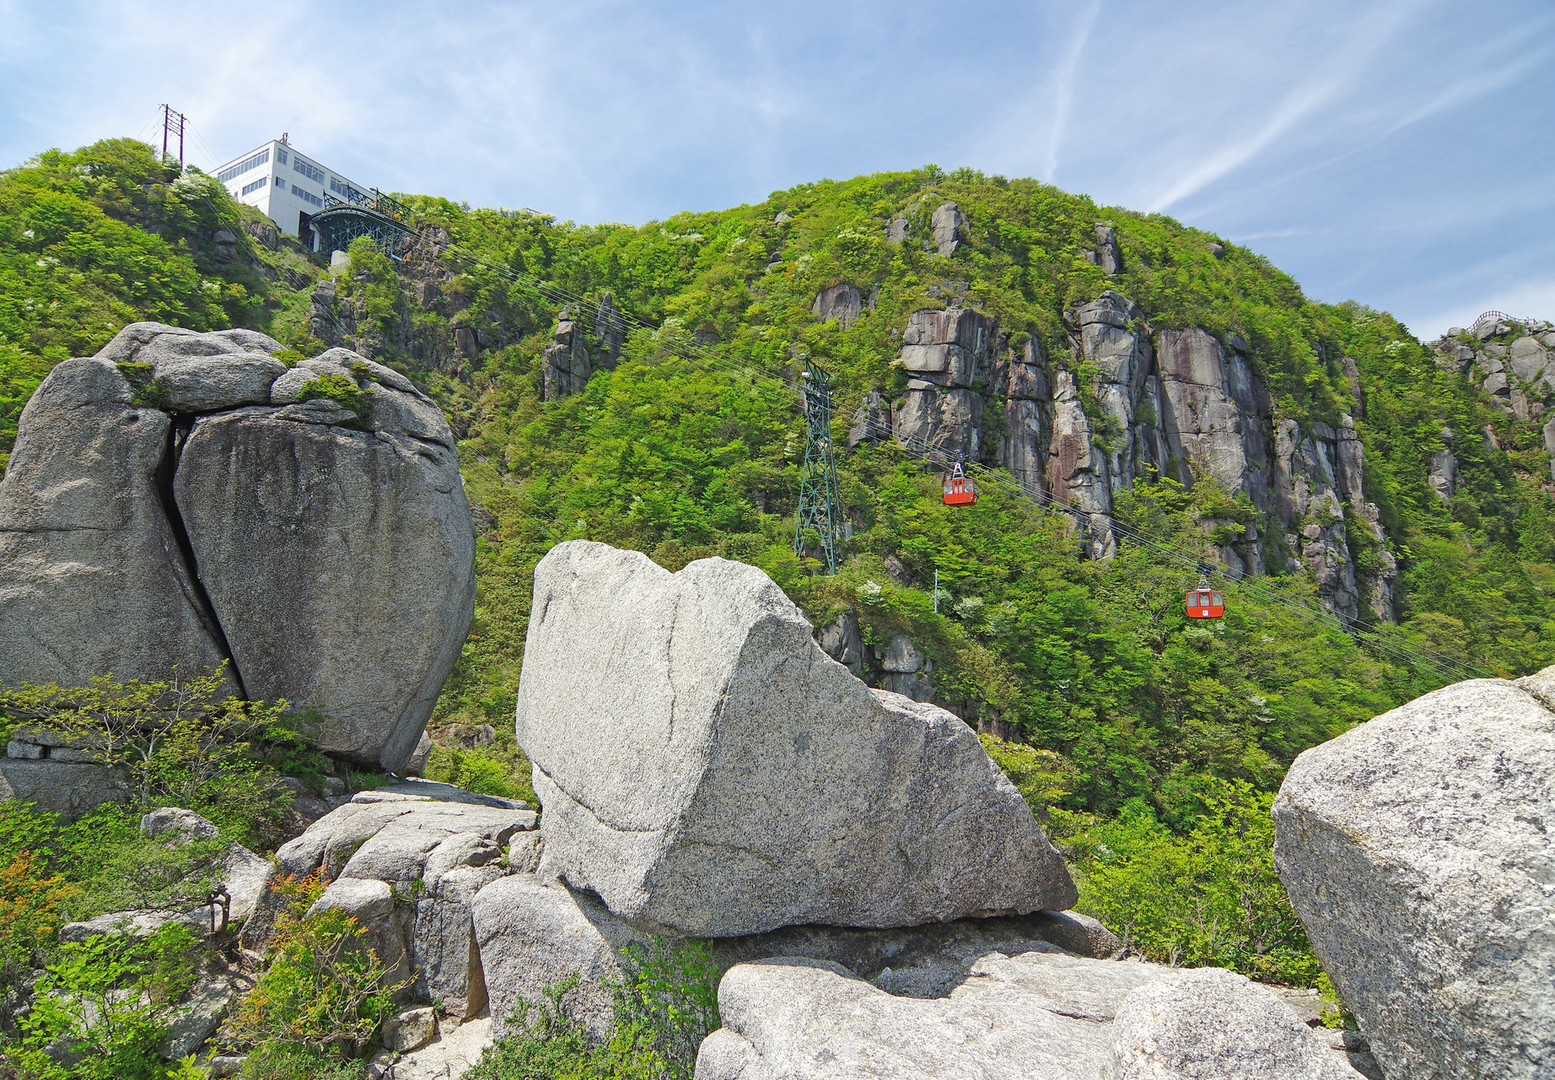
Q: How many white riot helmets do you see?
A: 0